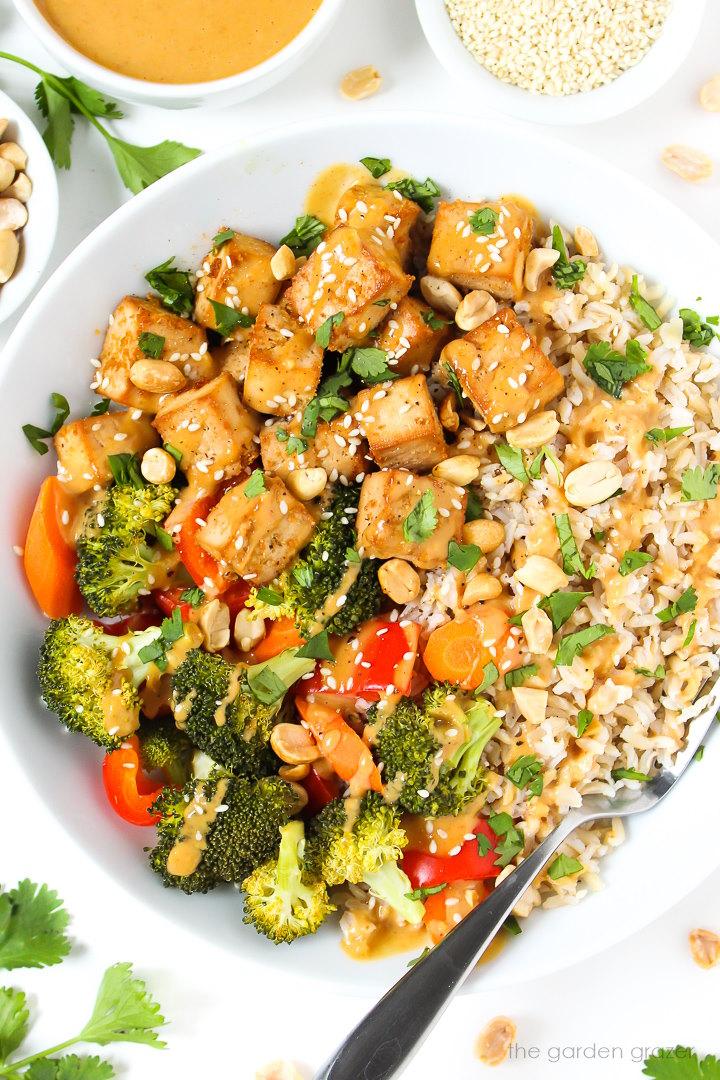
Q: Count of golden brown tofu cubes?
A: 15